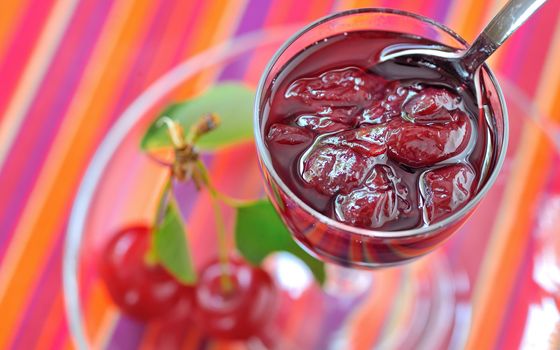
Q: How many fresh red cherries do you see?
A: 2